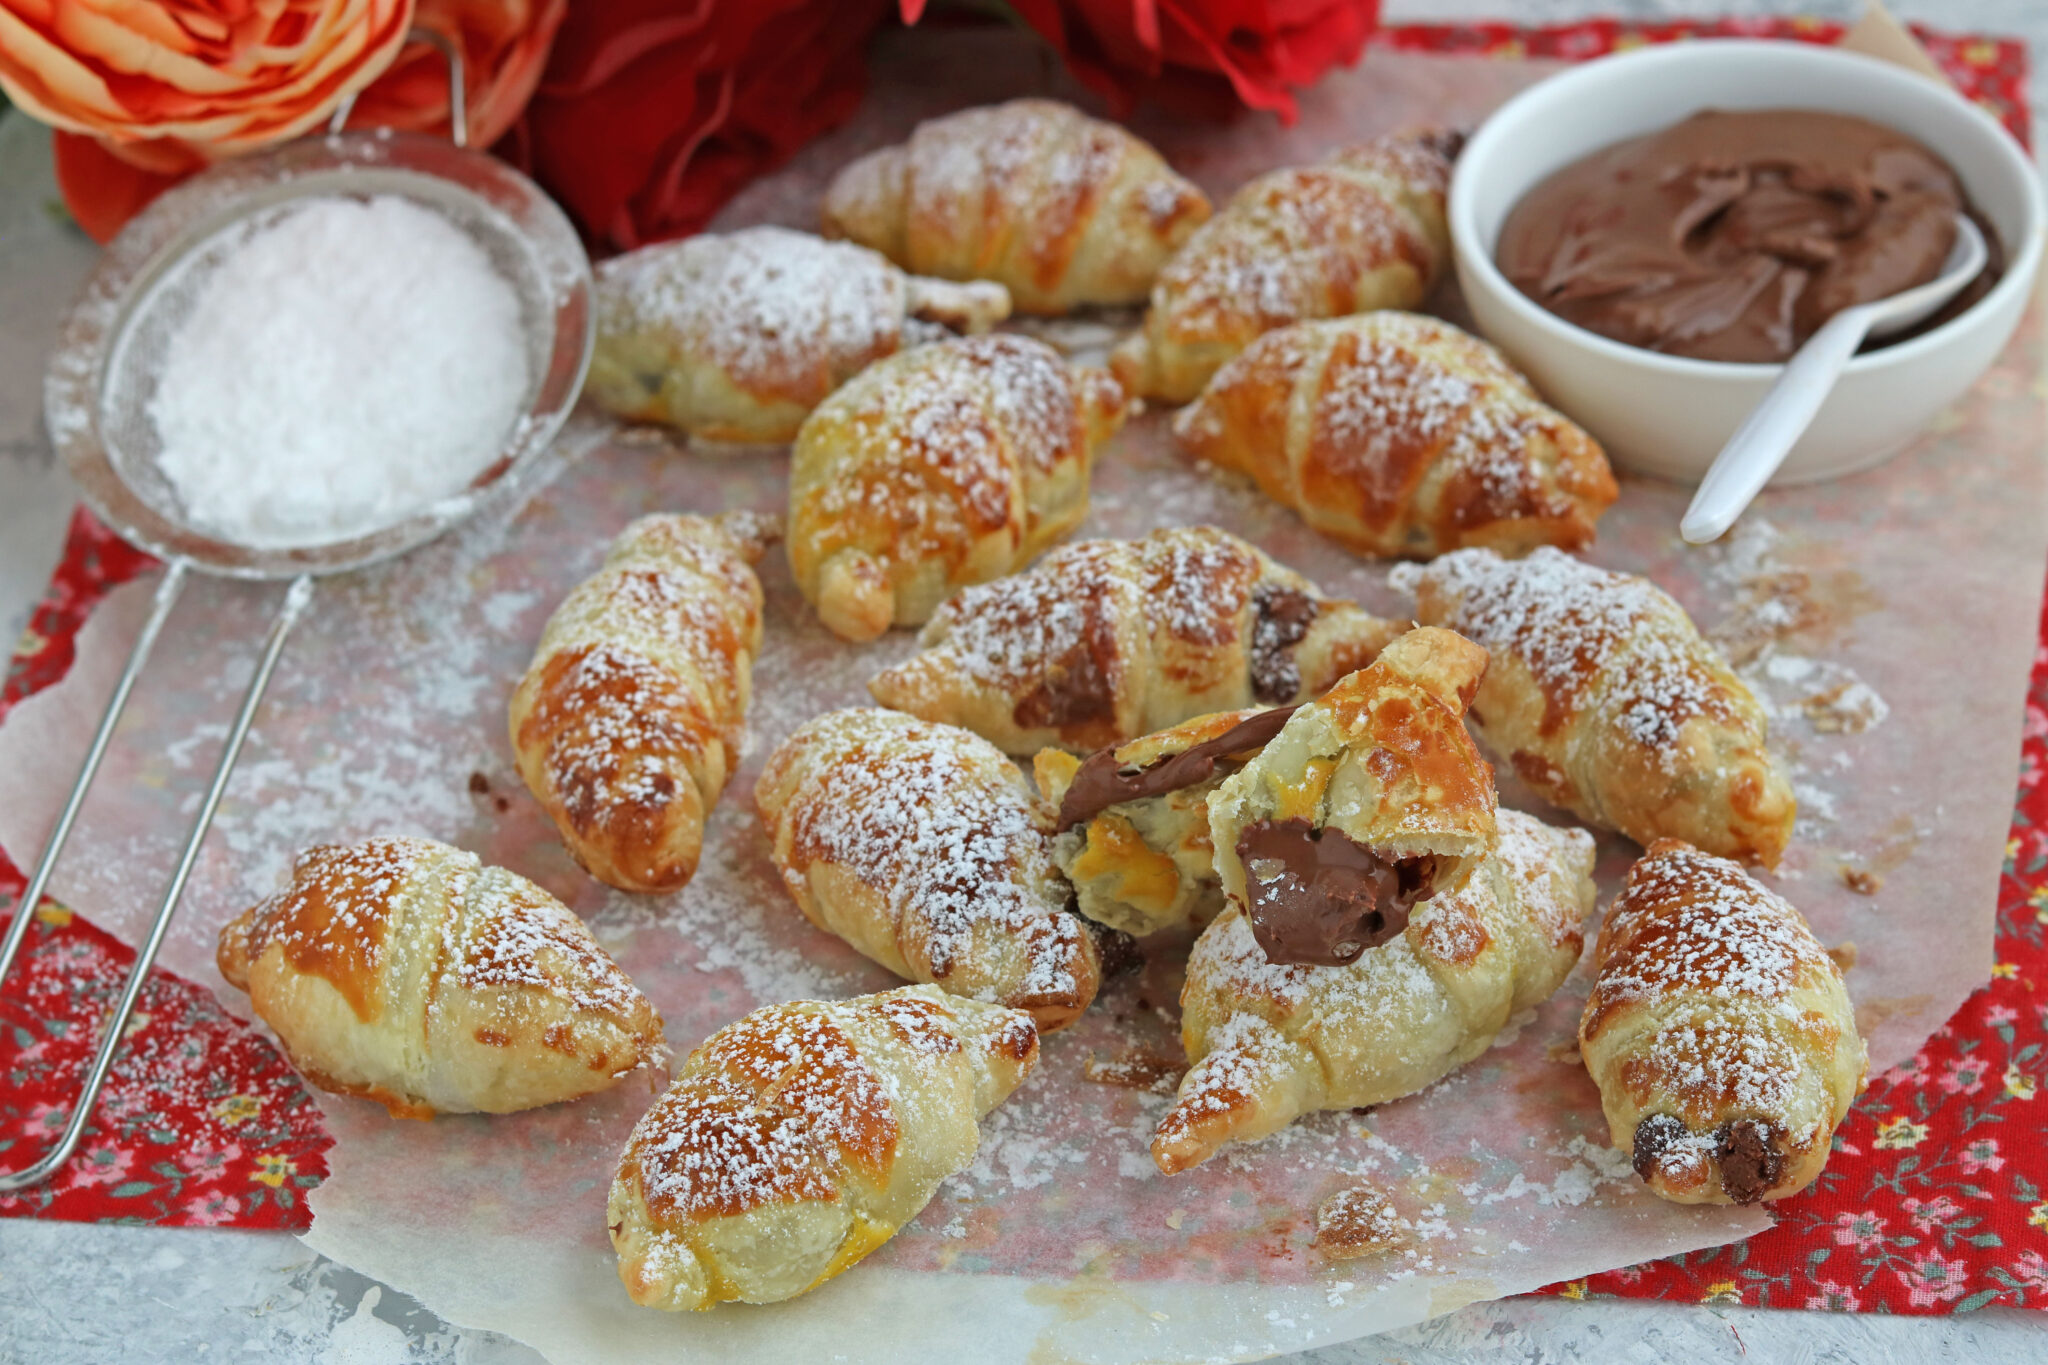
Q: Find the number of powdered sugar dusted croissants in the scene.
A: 13